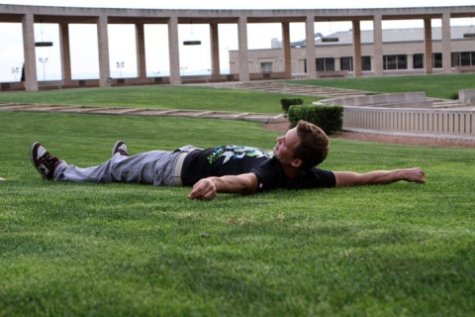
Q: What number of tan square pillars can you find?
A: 13